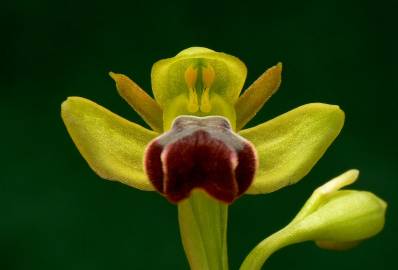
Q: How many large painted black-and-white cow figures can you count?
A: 0